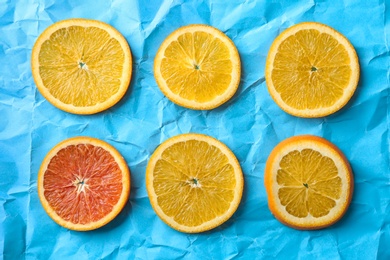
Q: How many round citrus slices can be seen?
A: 6